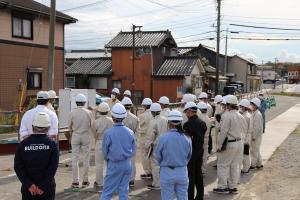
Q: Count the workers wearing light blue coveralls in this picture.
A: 2